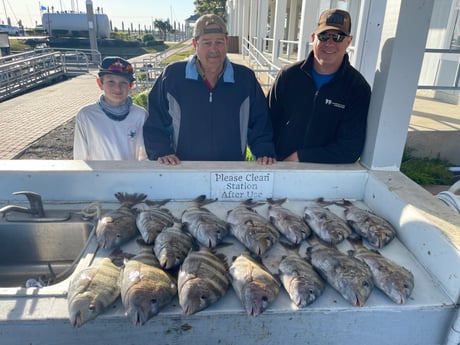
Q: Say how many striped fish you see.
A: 15